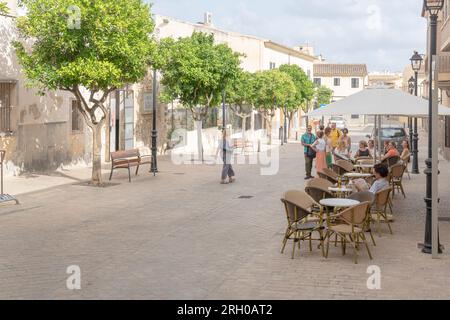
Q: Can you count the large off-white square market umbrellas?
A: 1